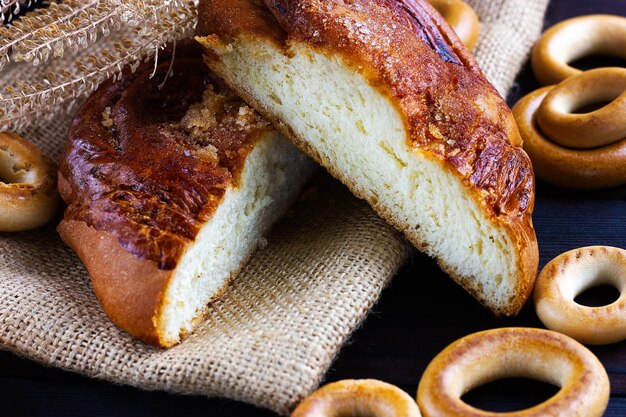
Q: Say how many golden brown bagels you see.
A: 8